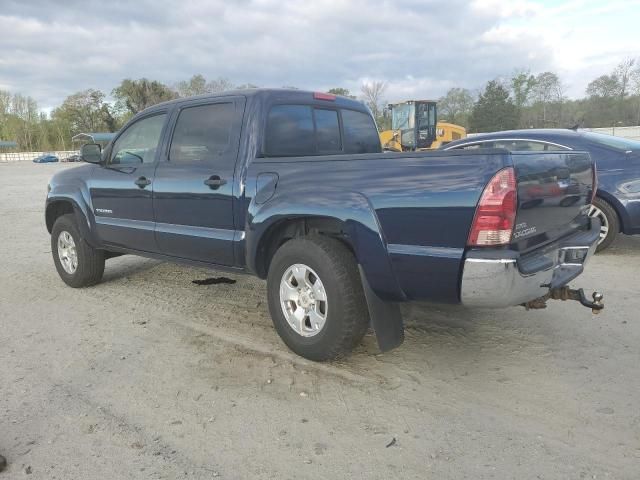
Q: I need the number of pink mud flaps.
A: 0